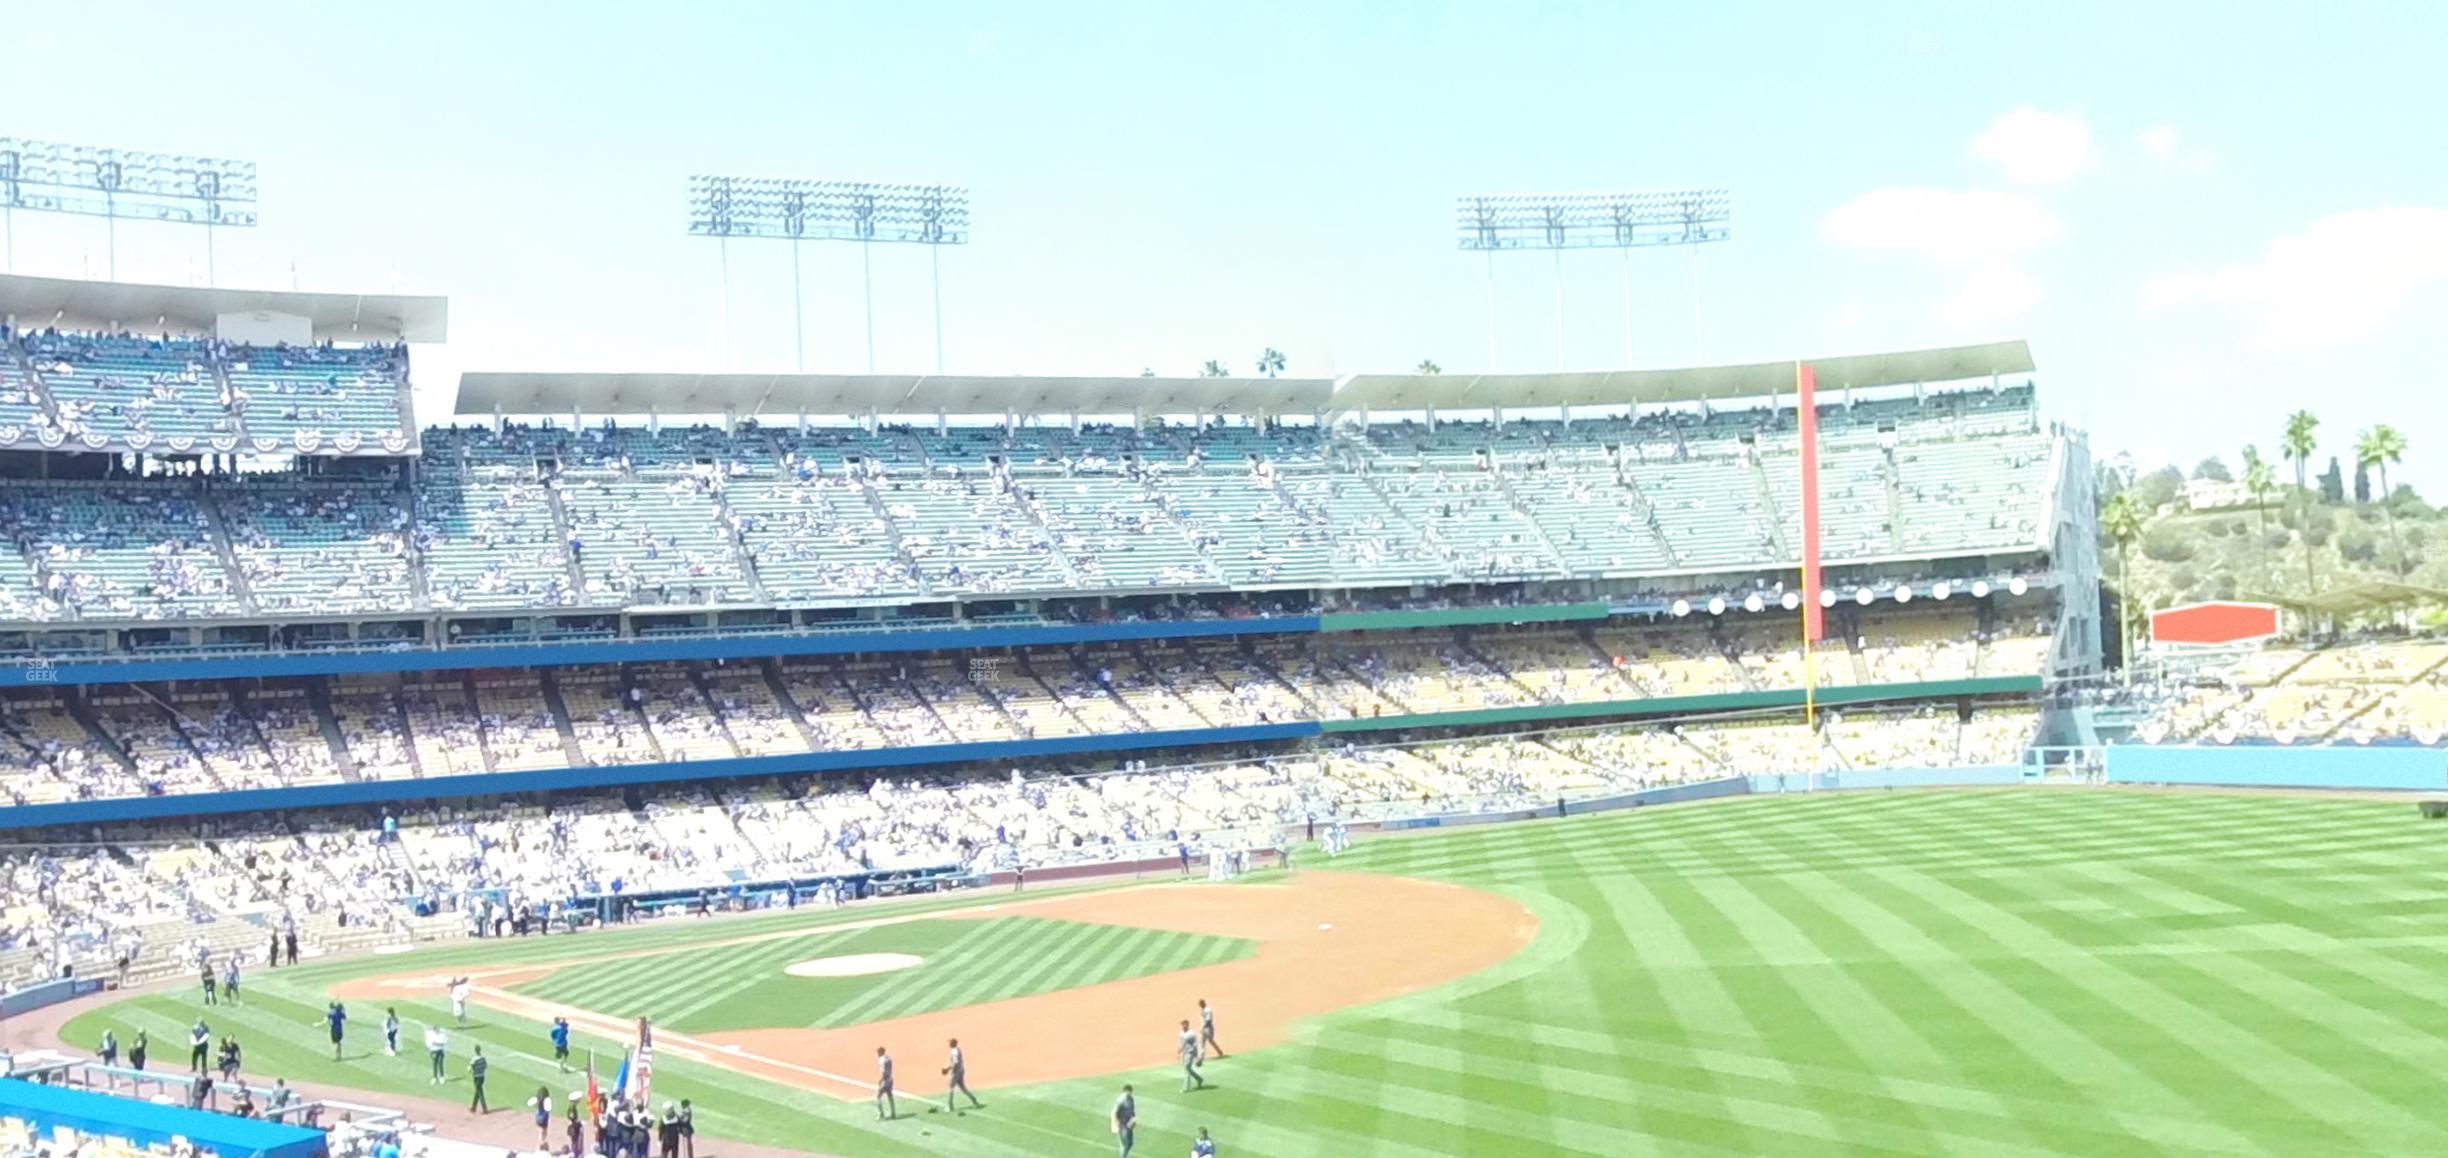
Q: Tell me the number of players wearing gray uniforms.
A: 5